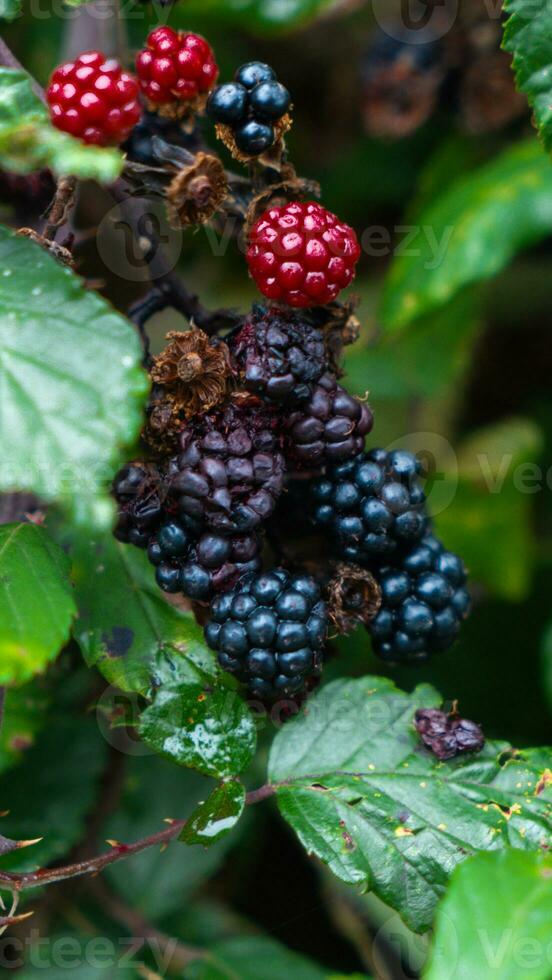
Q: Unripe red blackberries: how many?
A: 3